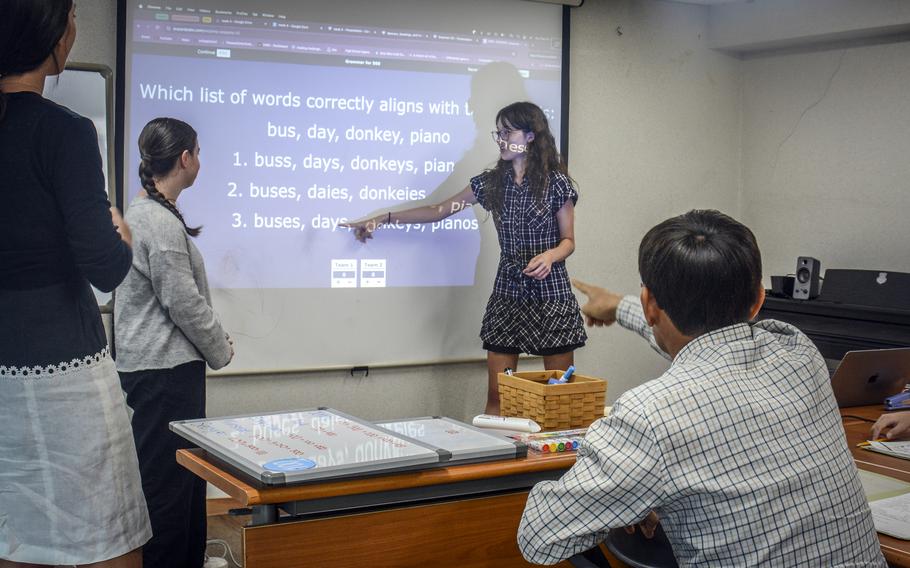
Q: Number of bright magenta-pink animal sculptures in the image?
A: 0